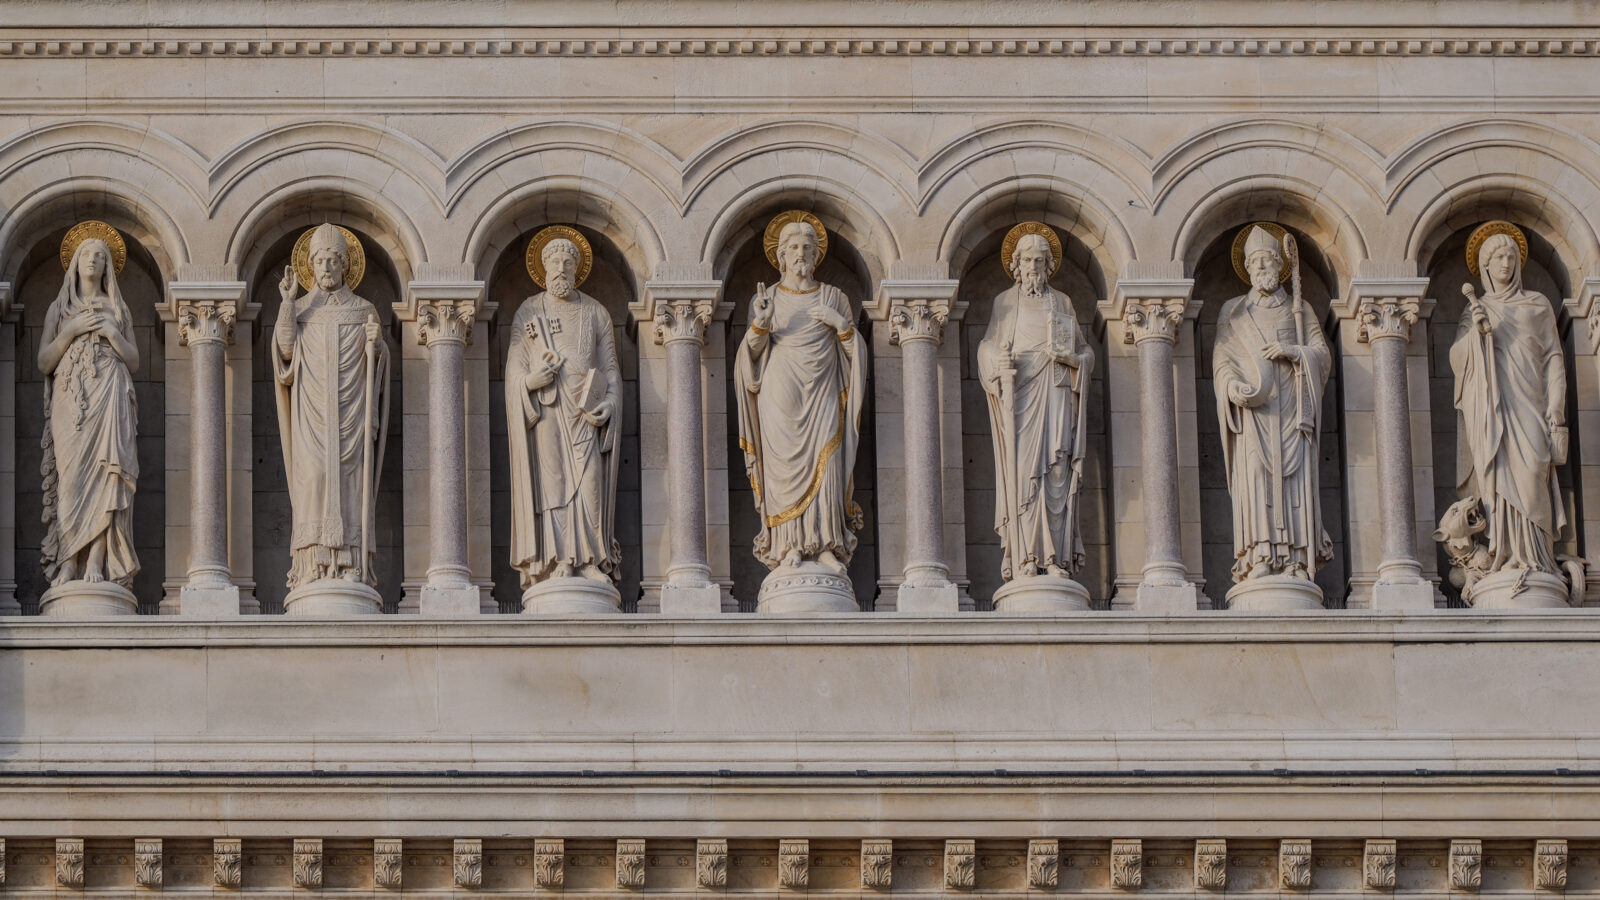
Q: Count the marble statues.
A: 7